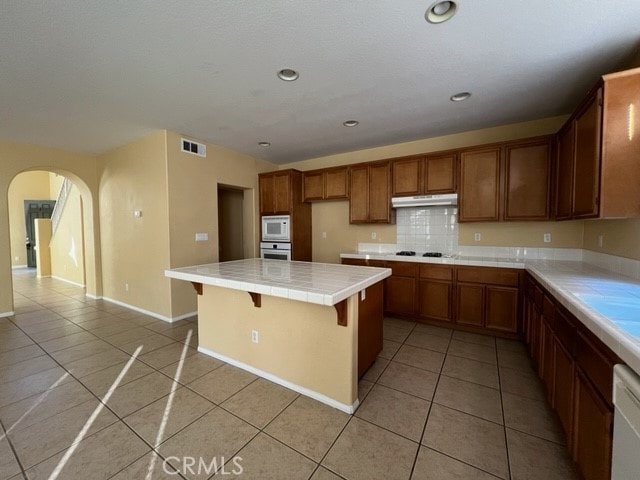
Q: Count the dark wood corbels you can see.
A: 3